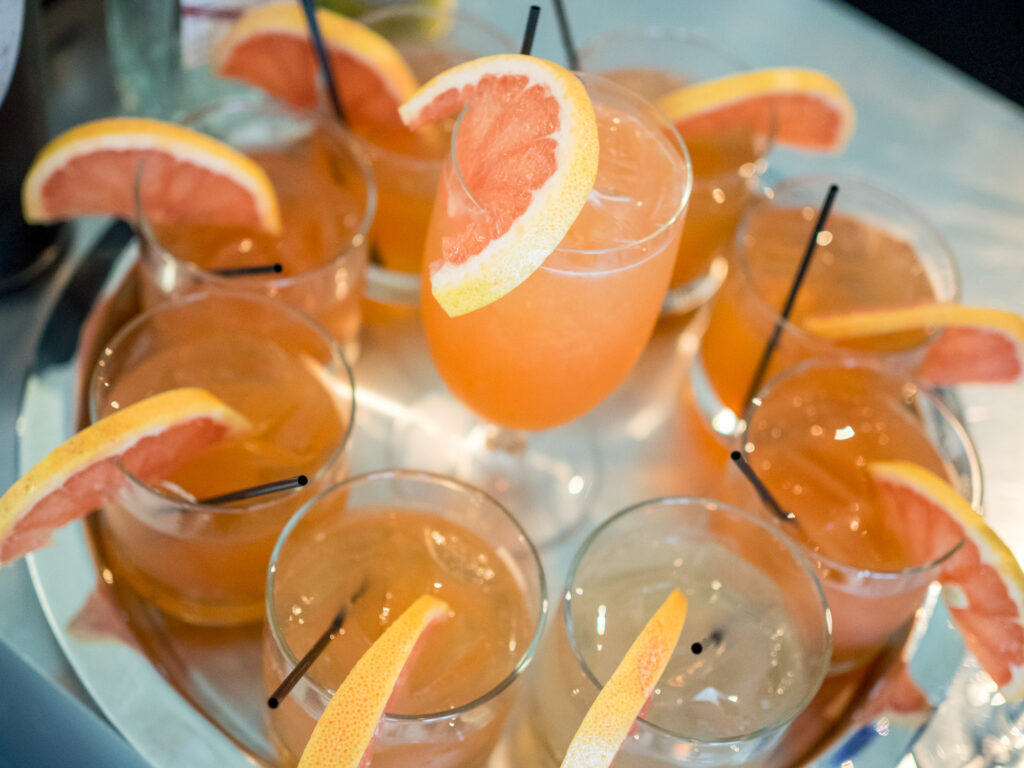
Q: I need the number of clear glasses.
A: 9